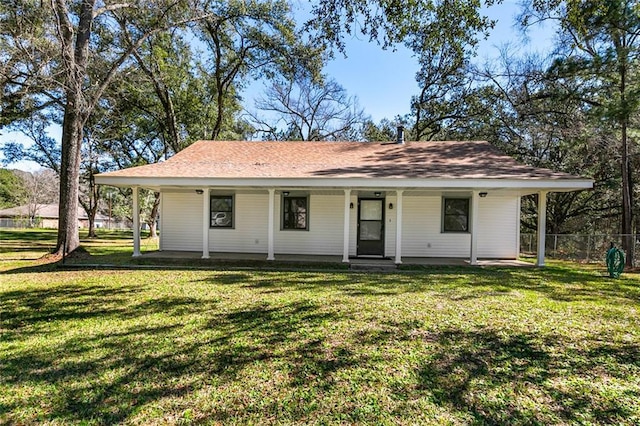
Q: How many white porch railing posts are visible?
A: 7